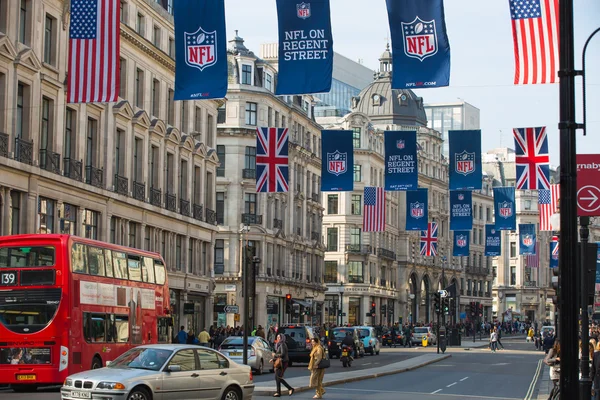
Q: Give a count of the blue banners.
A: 12